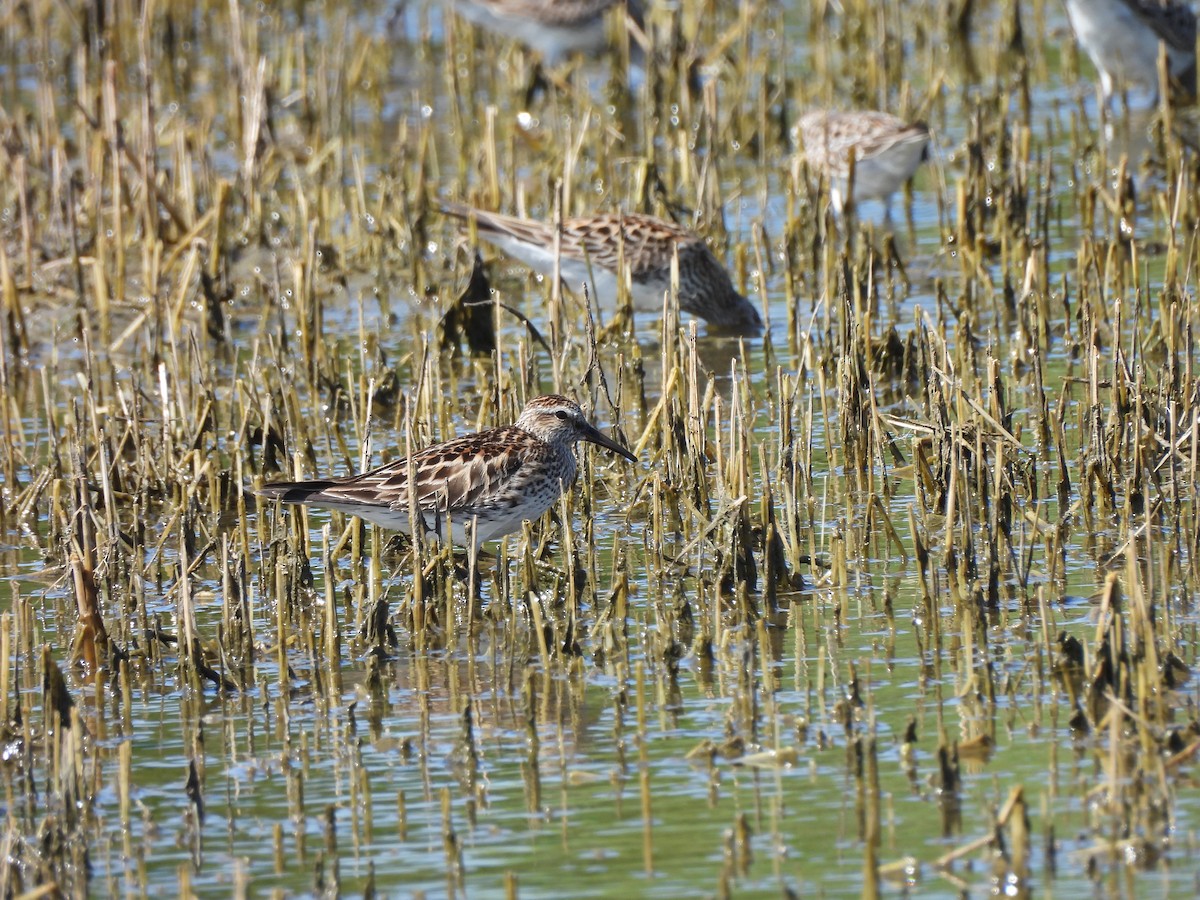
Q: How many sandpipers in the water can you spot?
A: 5